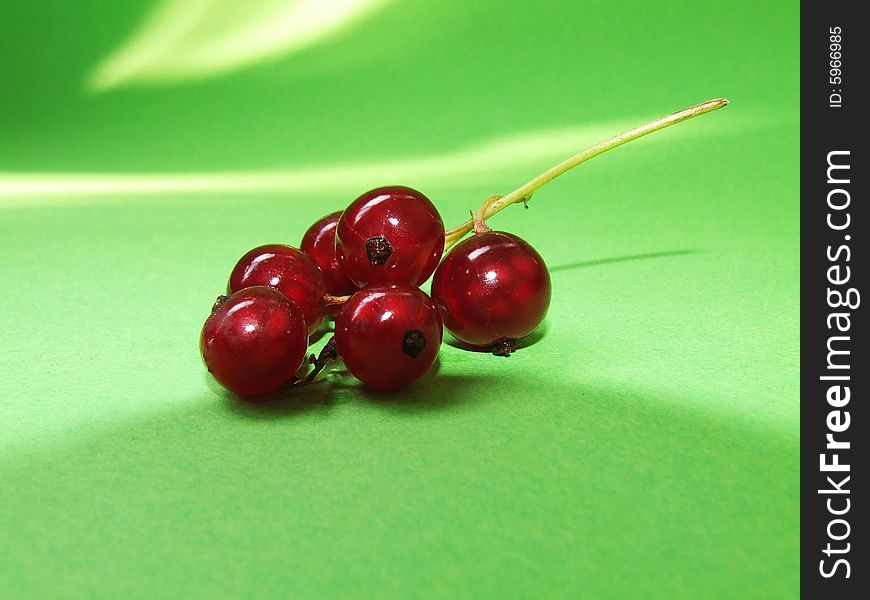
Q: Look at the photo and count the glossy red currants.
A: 6